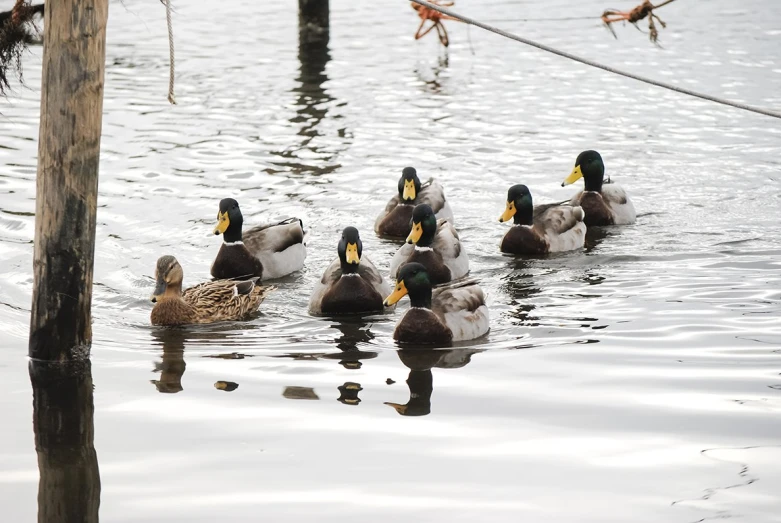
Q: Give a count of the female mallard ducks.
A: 1